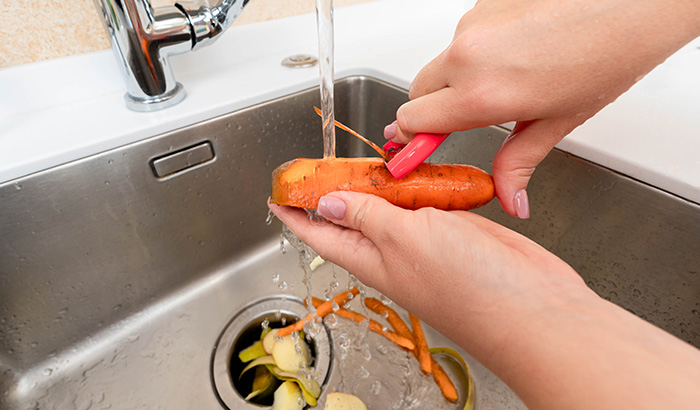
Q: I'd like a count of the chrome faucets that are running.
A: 1